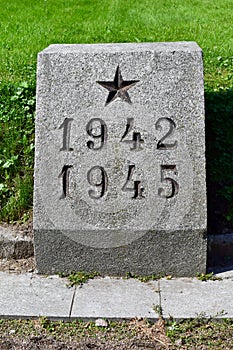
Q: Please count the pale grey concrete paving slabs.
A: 3